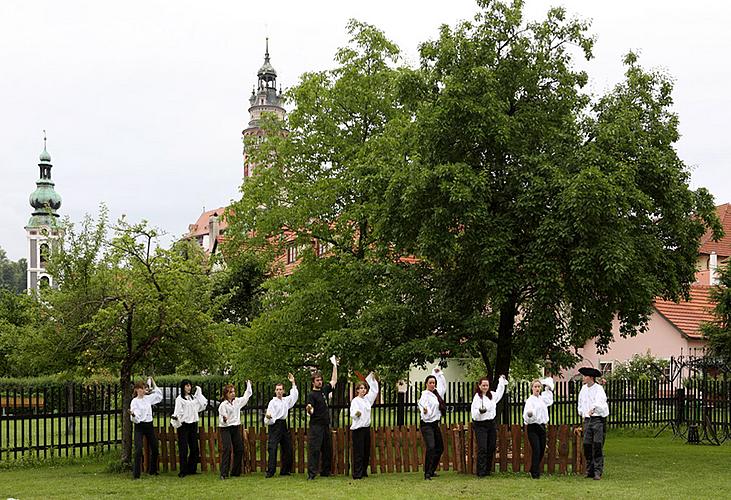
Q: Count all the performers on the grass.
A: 10